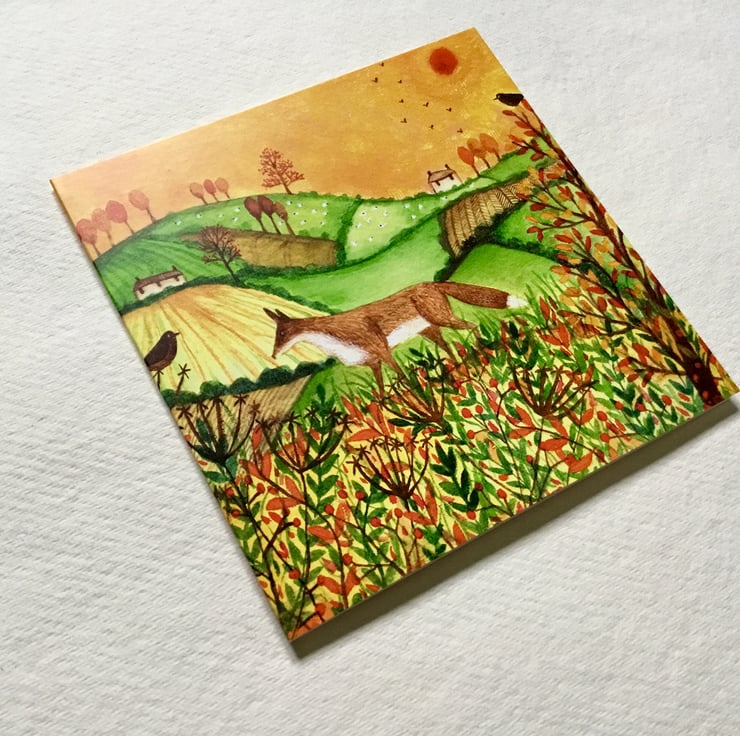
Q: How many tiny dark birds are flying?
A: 9